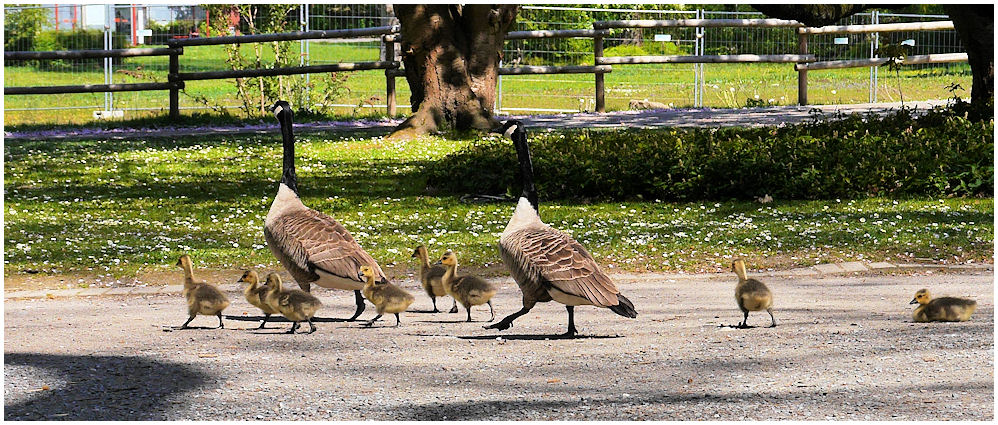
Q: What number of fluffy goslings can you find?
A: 8